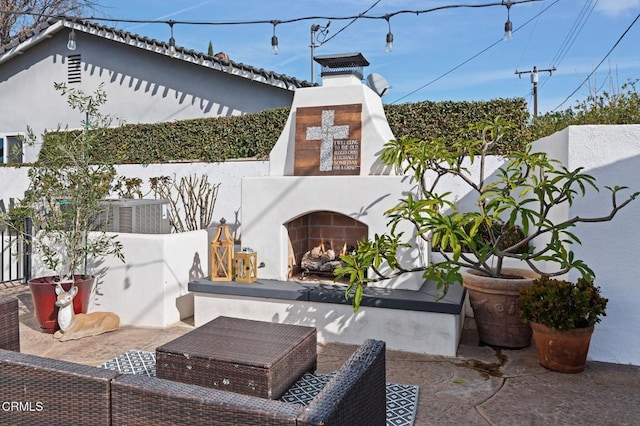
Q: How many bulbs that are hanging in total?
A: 5